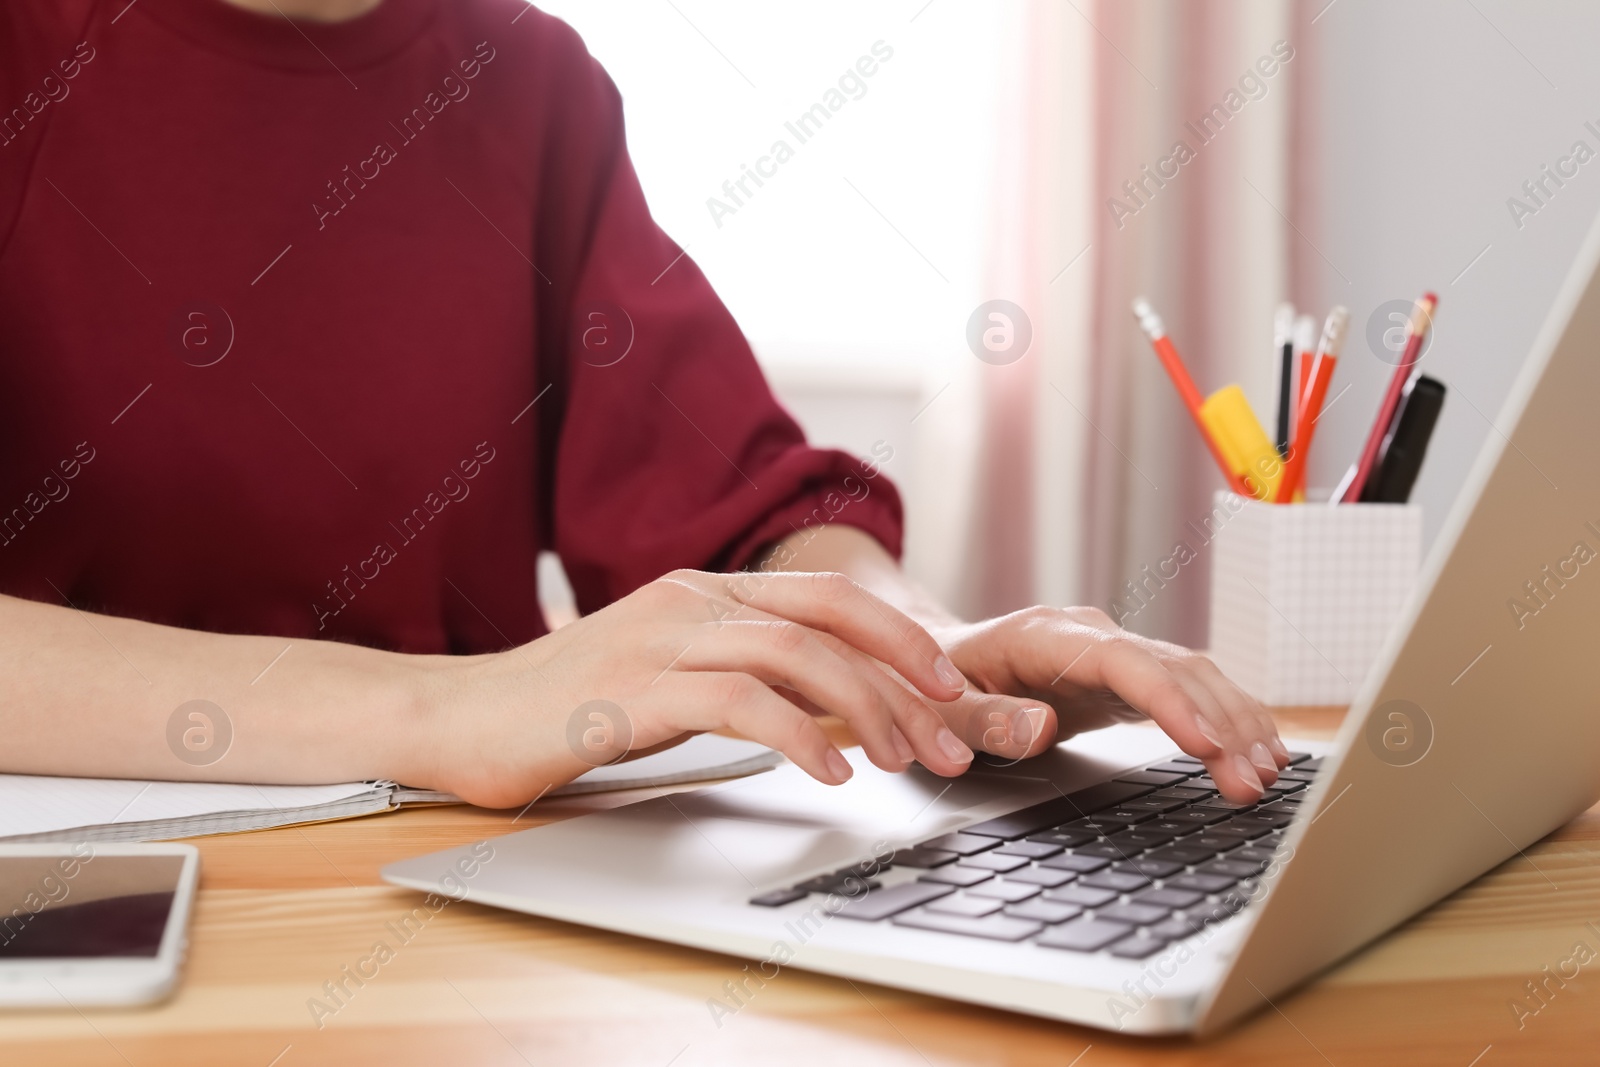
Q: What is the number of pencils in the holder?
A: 5